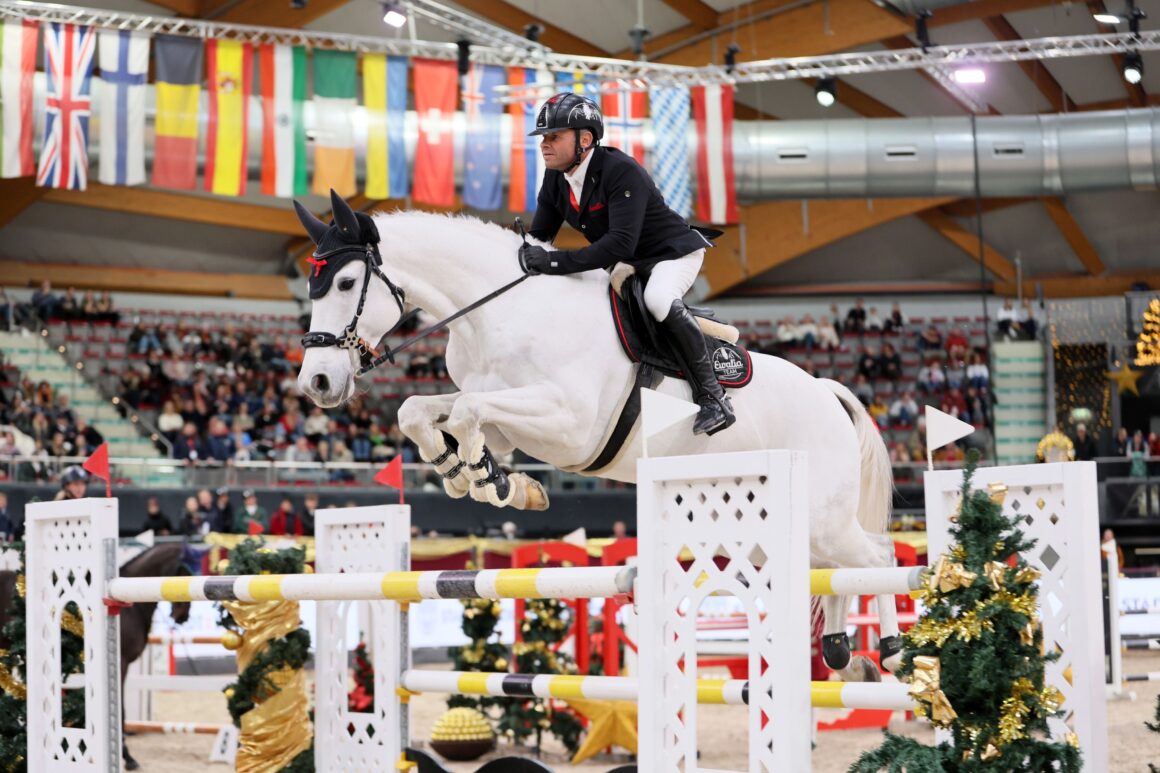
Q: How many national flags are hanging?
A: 15